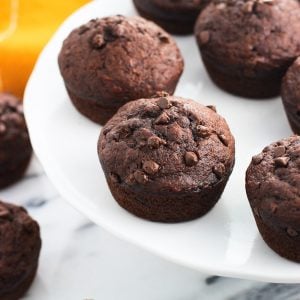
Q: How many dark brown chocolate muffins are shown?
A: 8